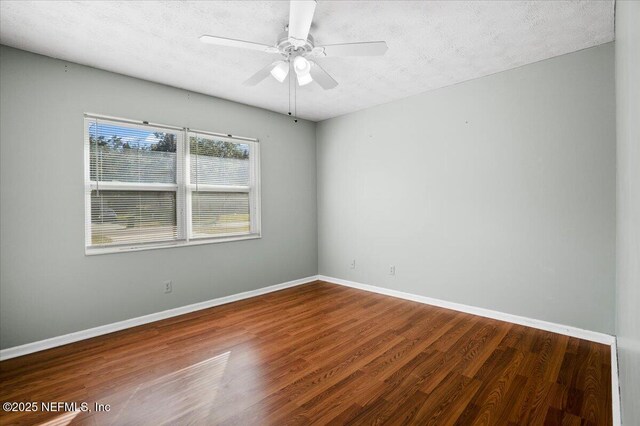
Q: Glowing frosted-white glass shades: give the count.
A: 3